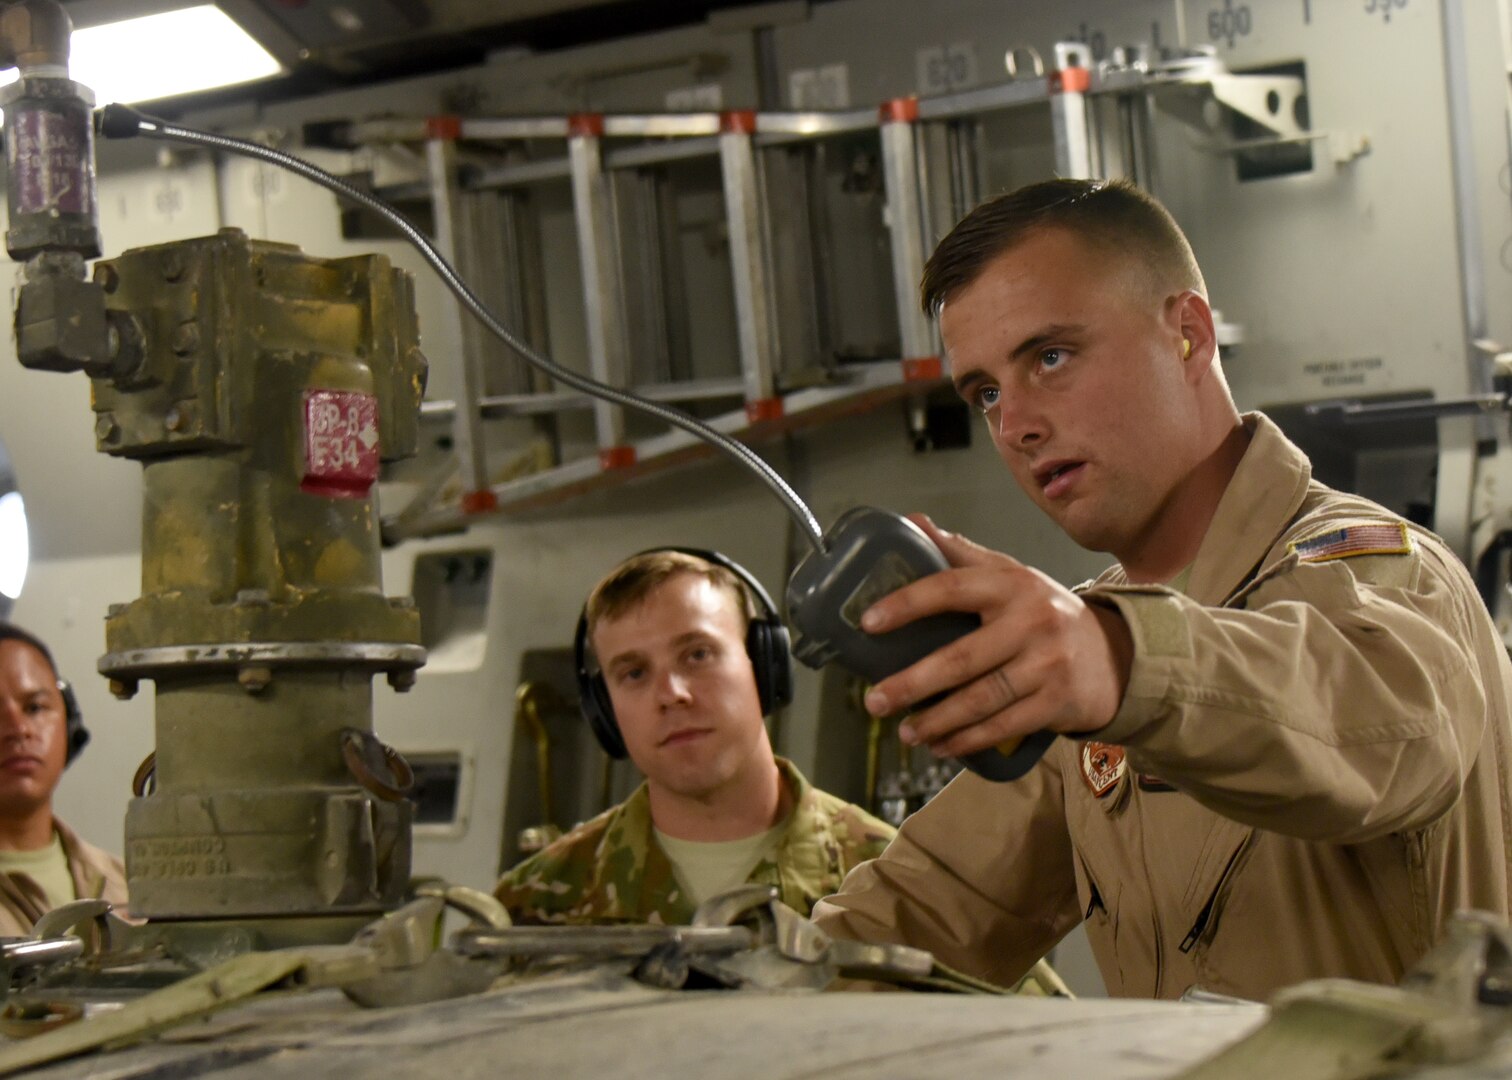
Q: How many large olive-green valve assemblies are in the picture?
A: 1